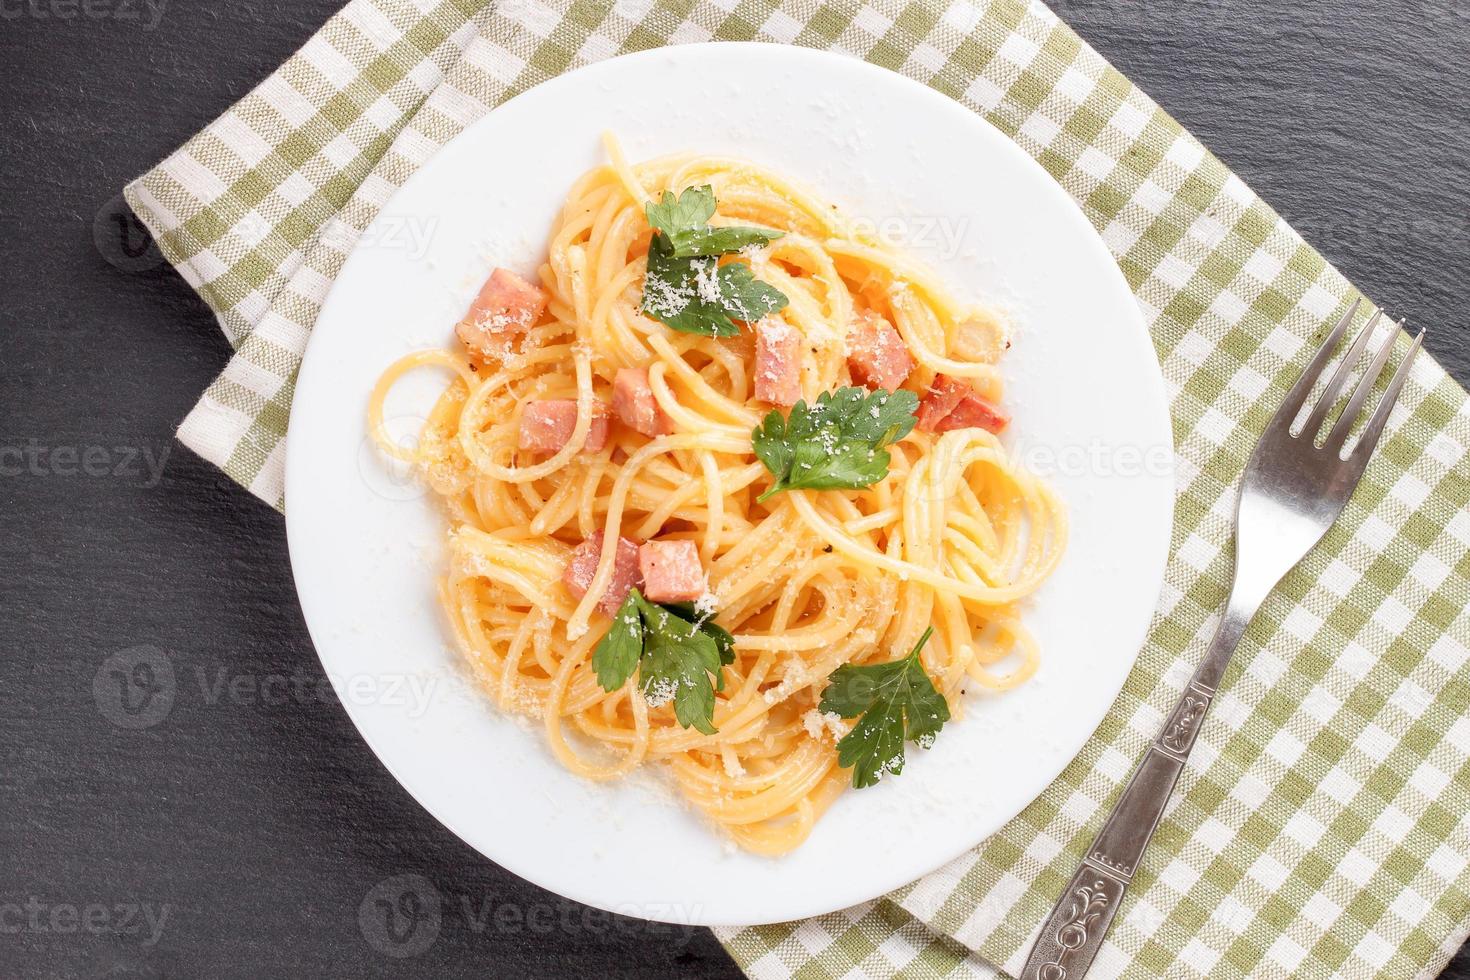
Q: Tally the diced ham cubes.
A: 9